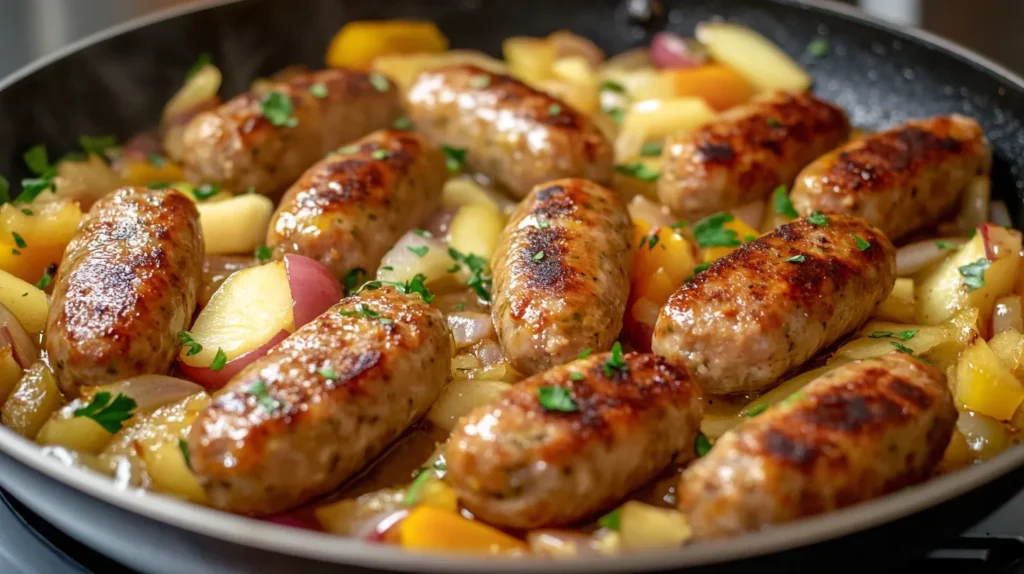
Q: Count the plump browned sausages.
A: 11